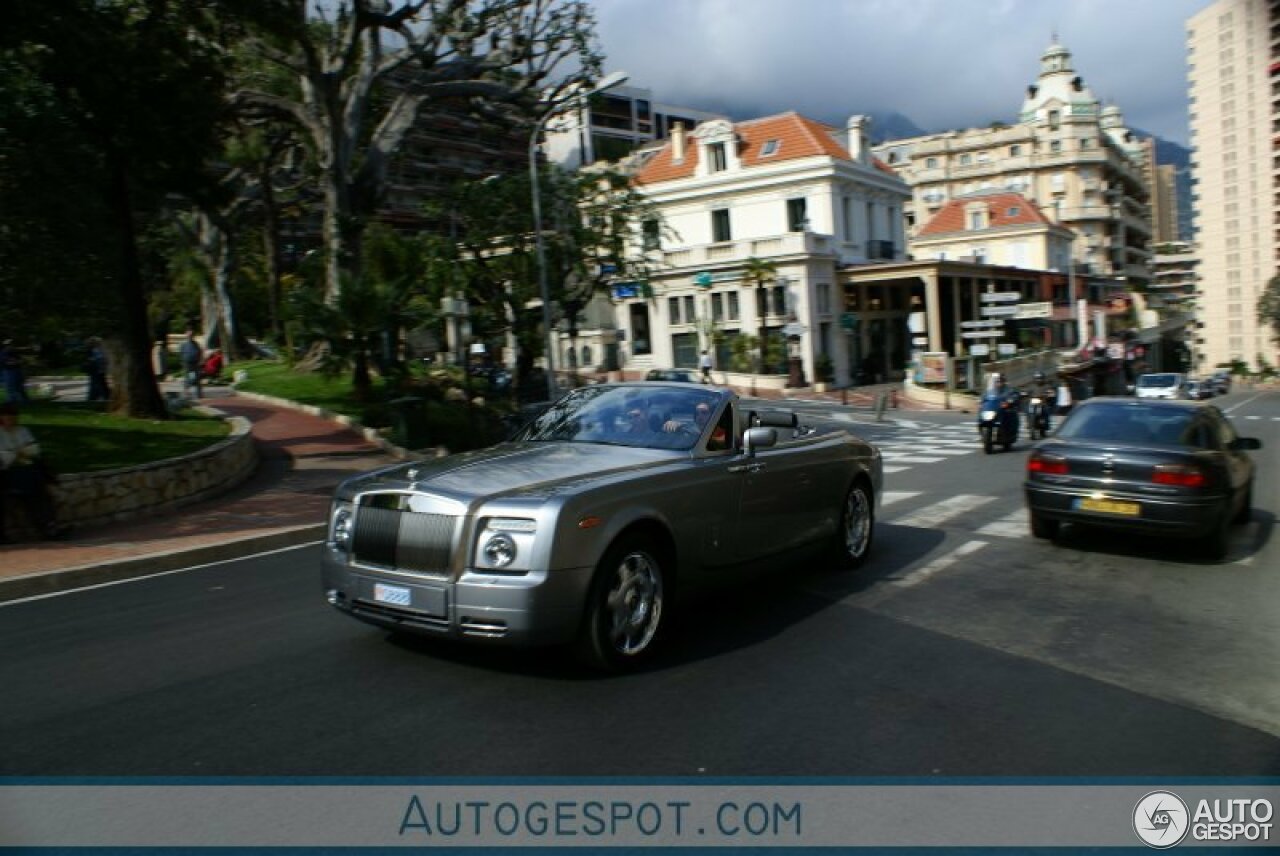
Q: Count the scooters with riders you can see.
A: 2